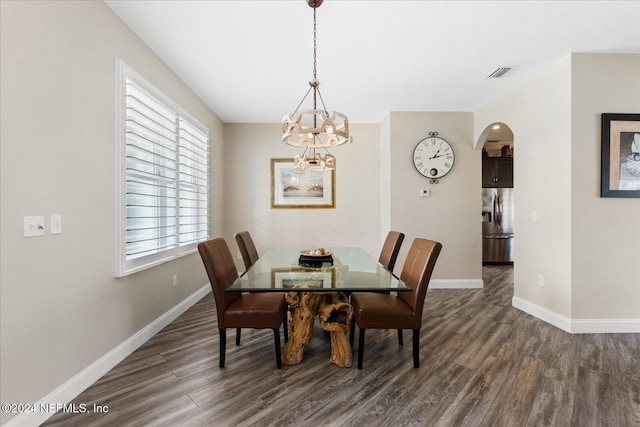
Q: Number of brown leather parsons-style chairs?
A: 4